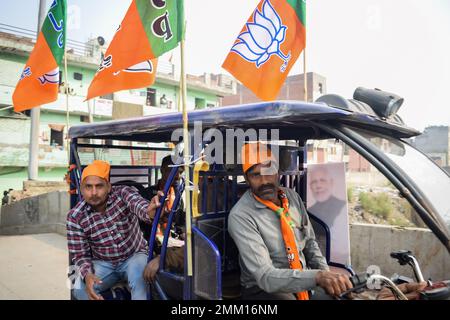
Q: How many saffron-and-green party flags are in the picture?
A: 3